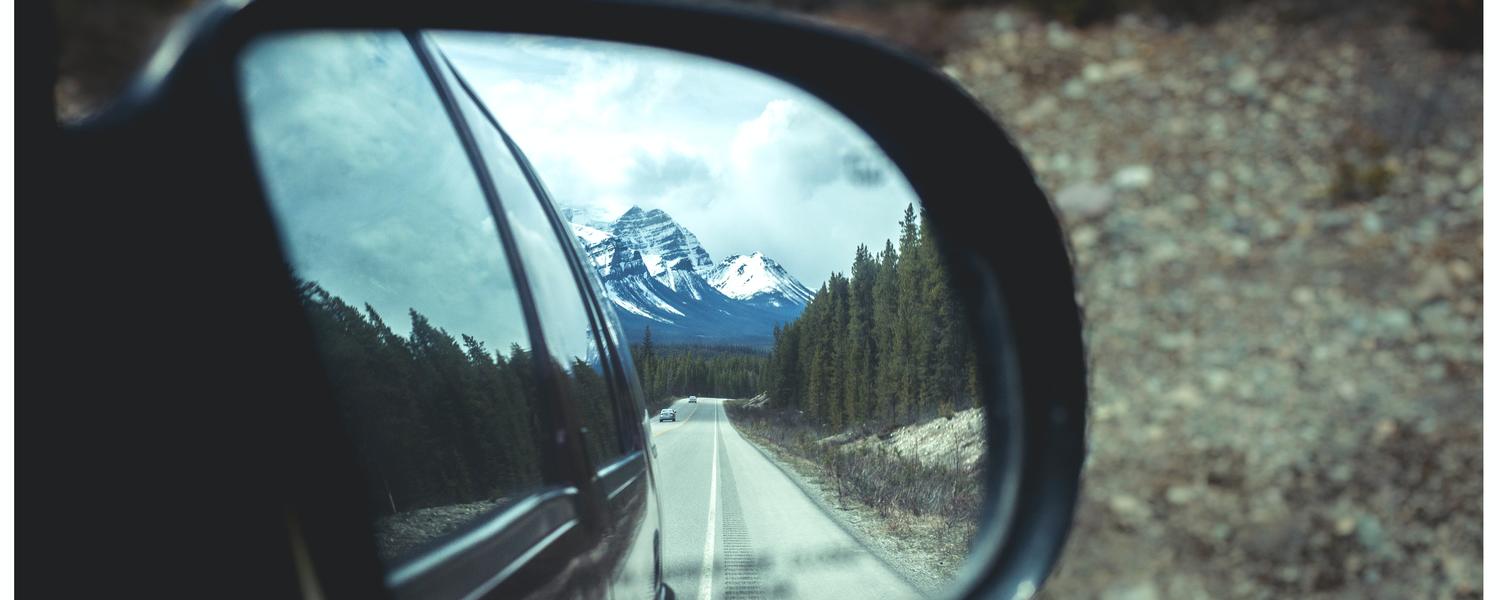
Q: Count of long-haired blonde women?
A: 0